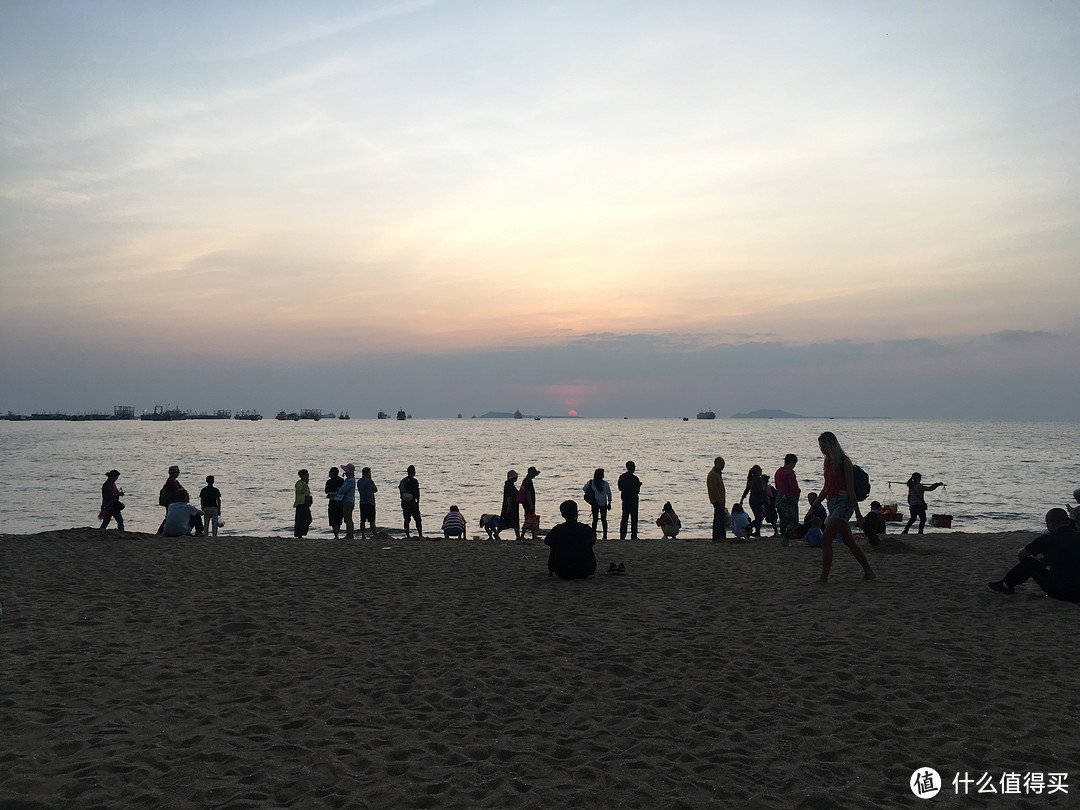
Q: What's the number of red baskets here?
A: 2